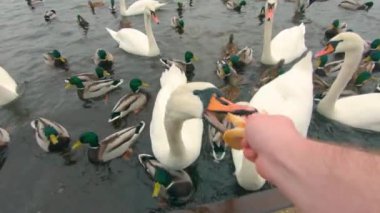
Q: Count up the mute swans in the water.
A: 7